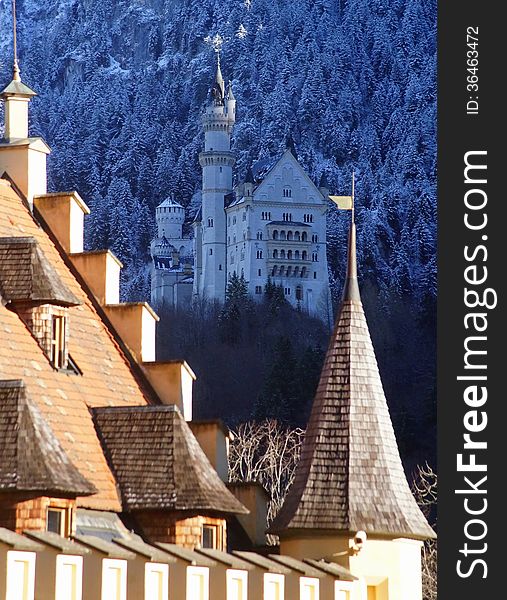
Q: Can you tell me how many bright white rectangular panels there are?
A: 9